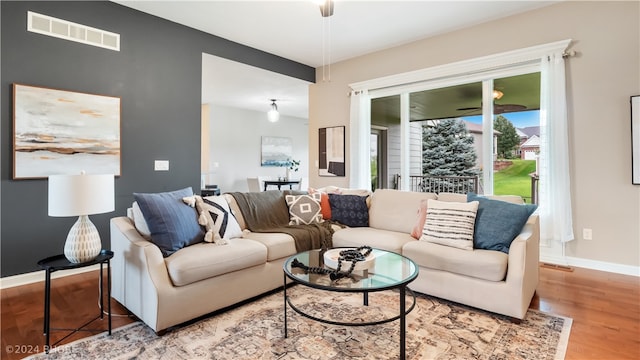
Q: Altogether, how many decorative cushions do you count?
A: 8